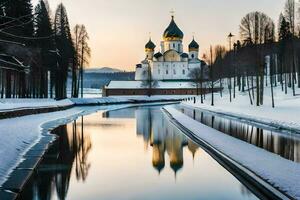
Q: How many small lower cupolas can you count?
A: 2